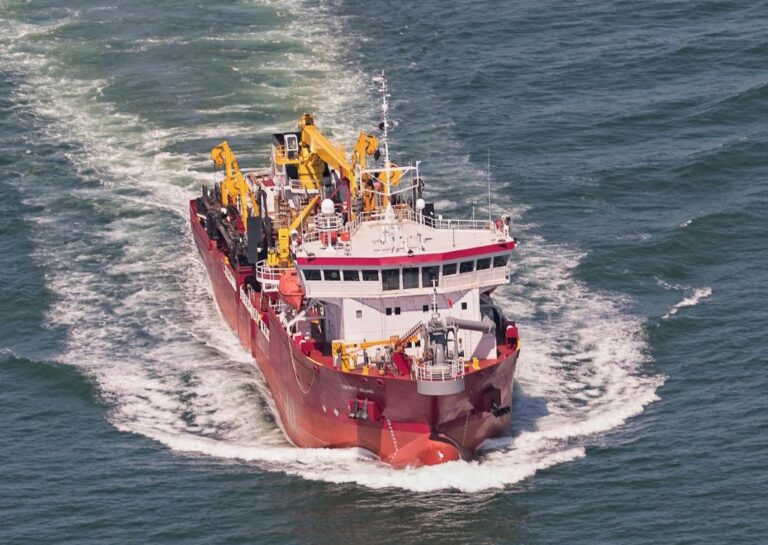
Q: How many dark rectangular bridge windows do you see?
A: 11